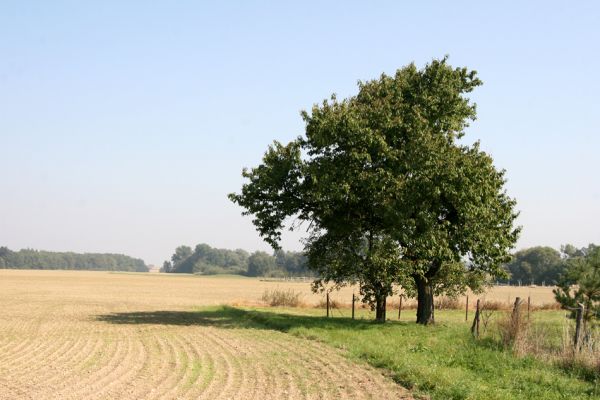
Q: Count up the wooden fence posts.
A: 8